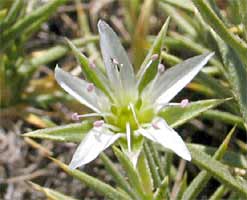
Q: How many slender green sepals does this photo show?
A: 5